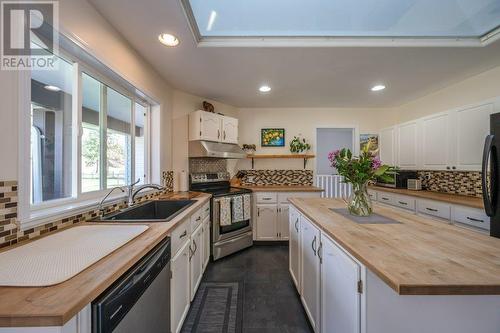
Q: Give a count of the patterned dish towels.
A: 3